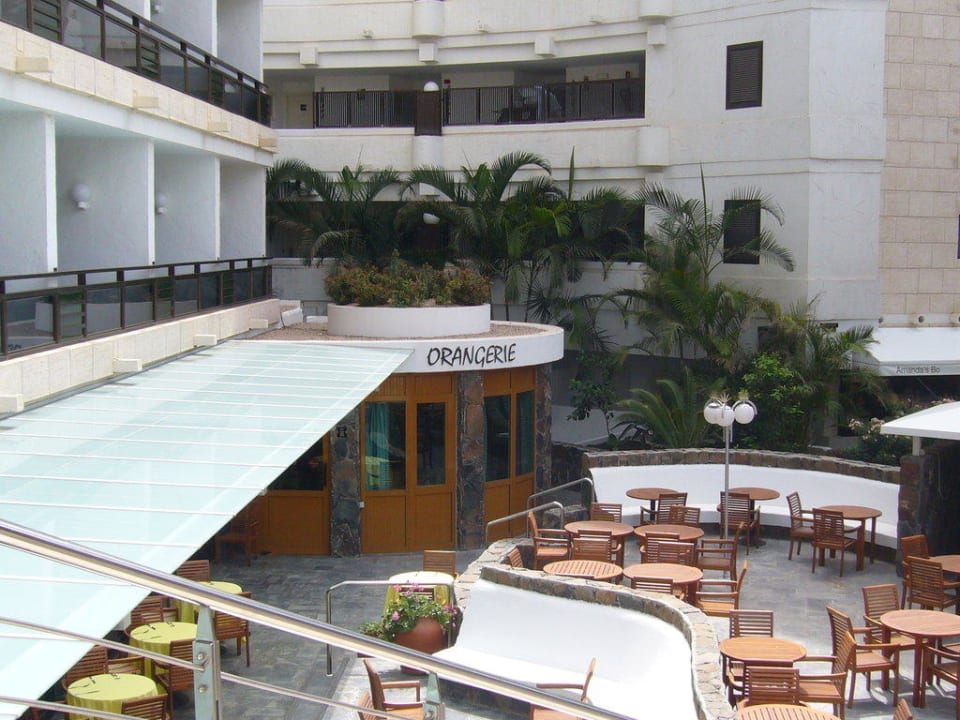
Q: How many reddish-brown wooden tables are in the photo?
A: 11